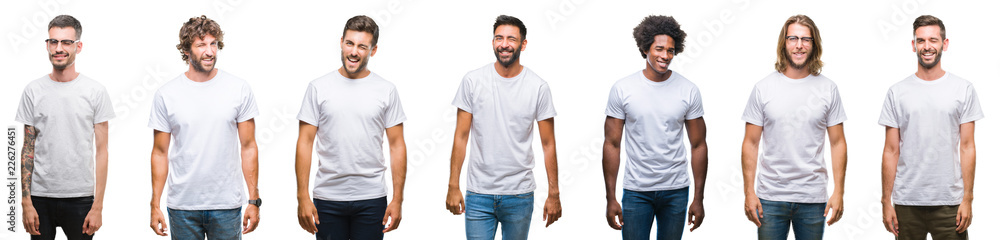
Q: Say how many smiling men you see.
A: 7